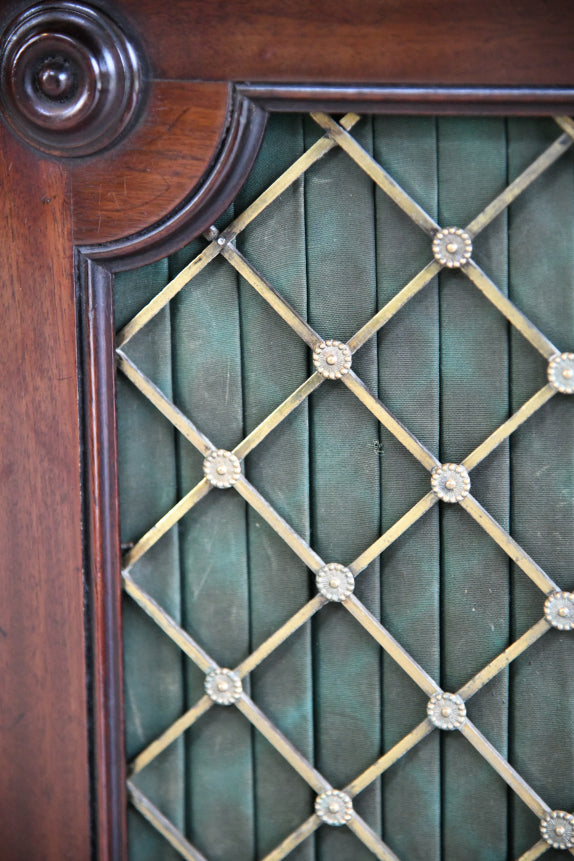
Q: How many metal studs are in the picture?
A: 11